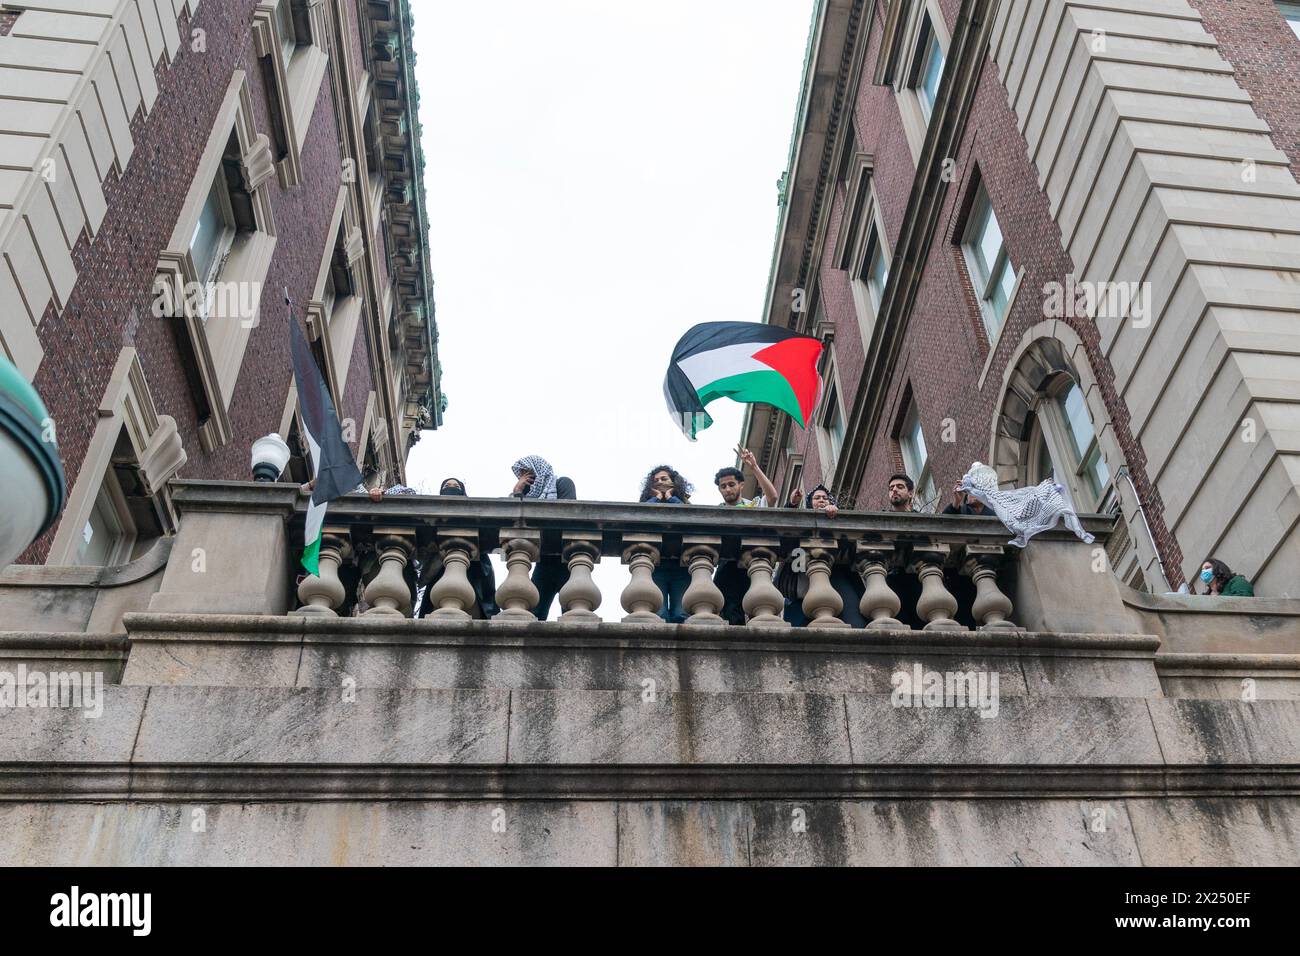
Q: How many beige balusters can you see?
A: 12